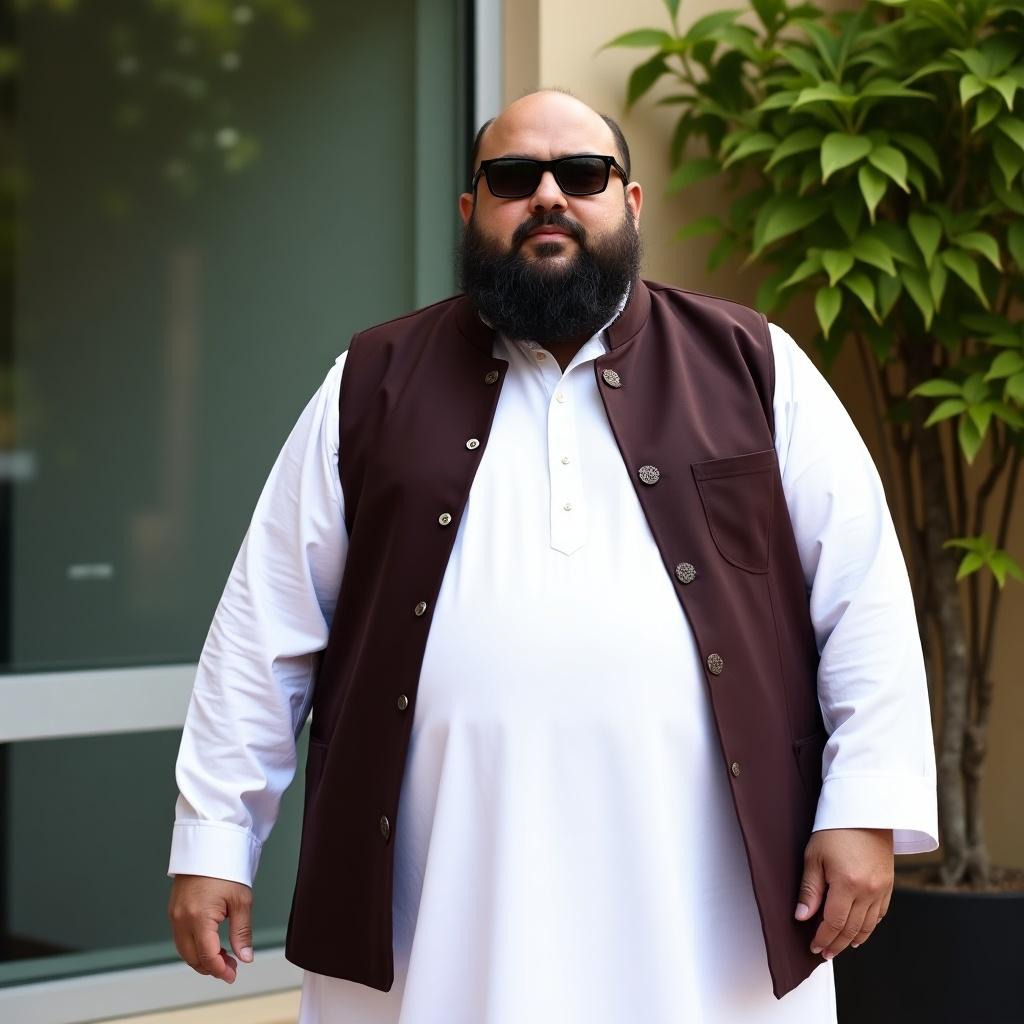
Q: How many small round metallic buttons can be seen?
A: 11